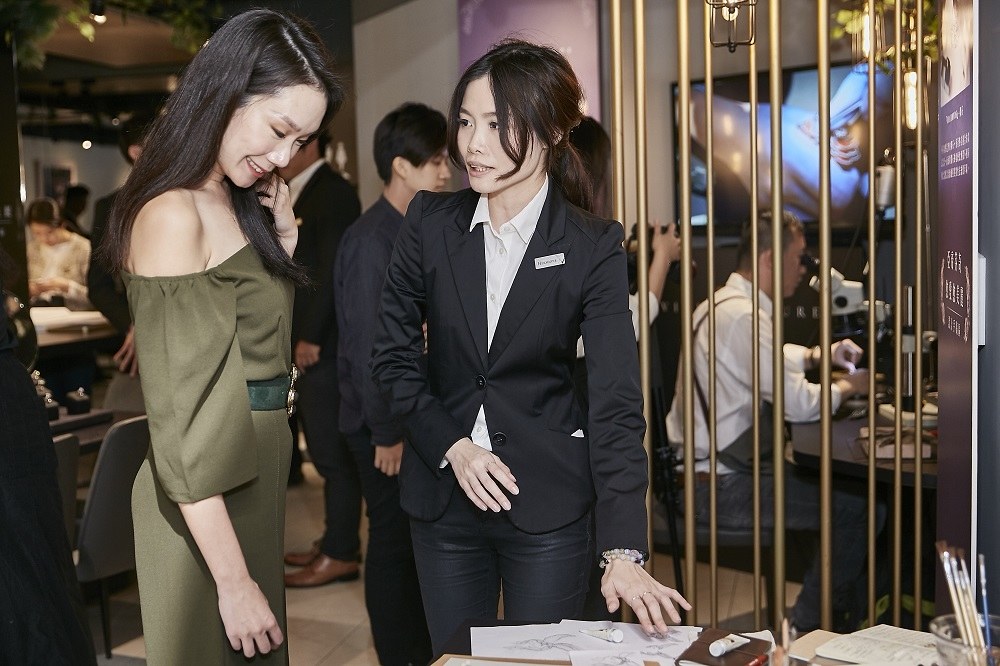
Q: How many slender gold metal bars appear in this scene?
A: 10